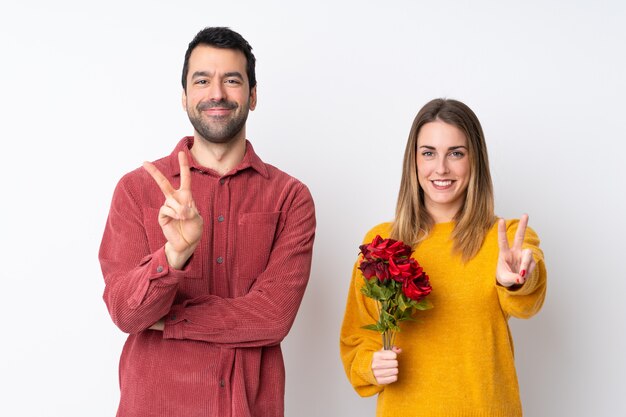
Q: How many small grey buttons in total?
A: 6